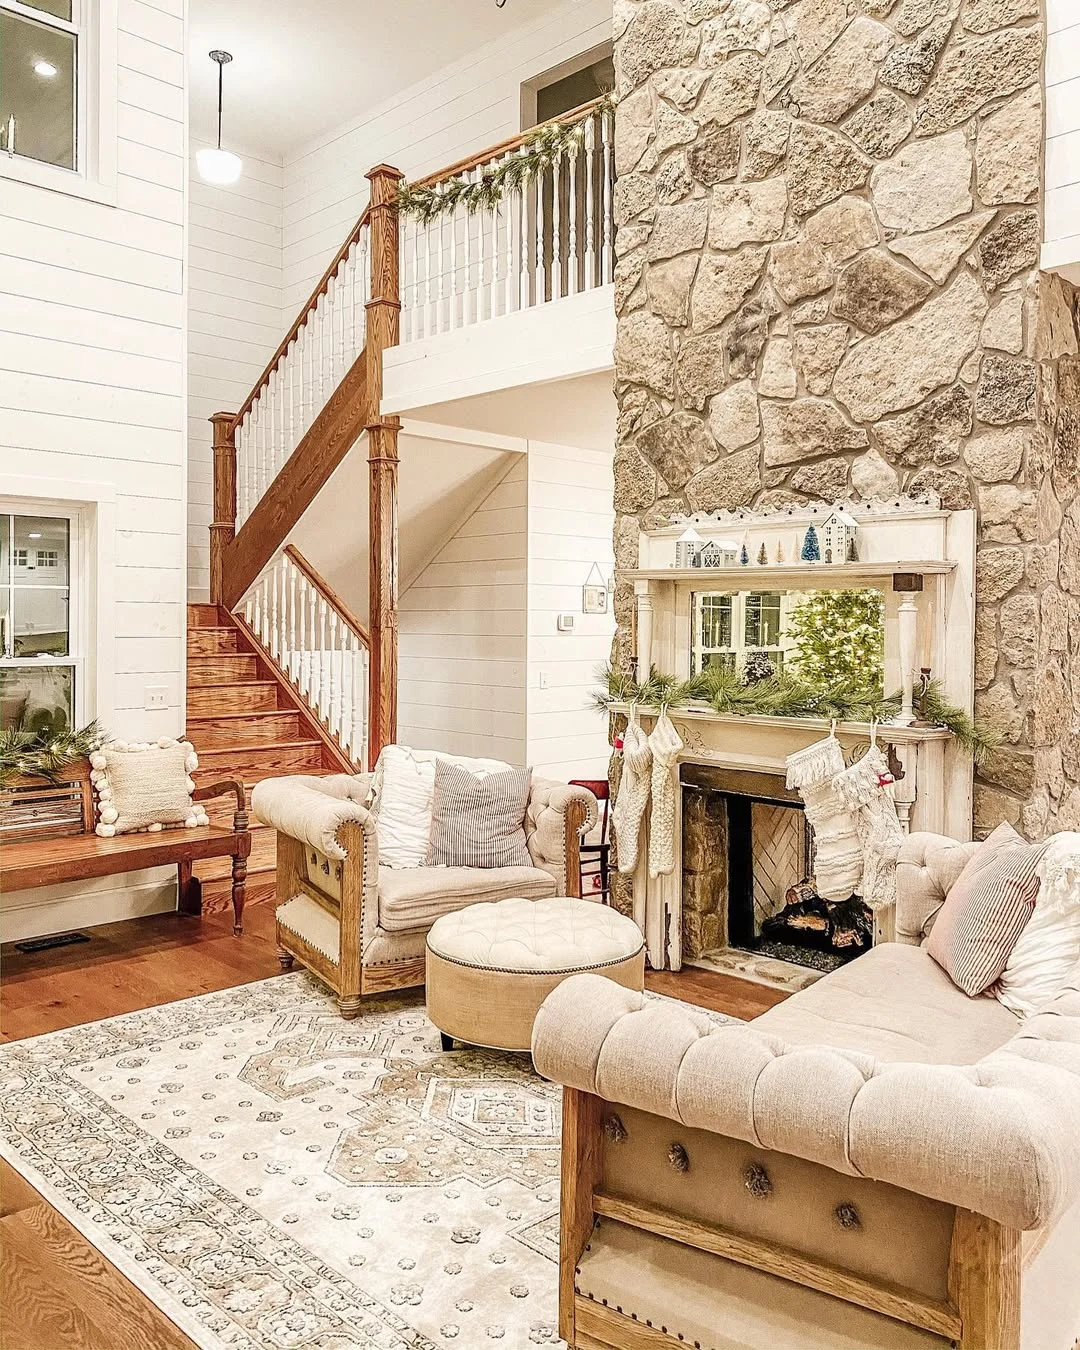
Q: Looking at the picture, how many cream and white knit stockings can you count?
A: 4